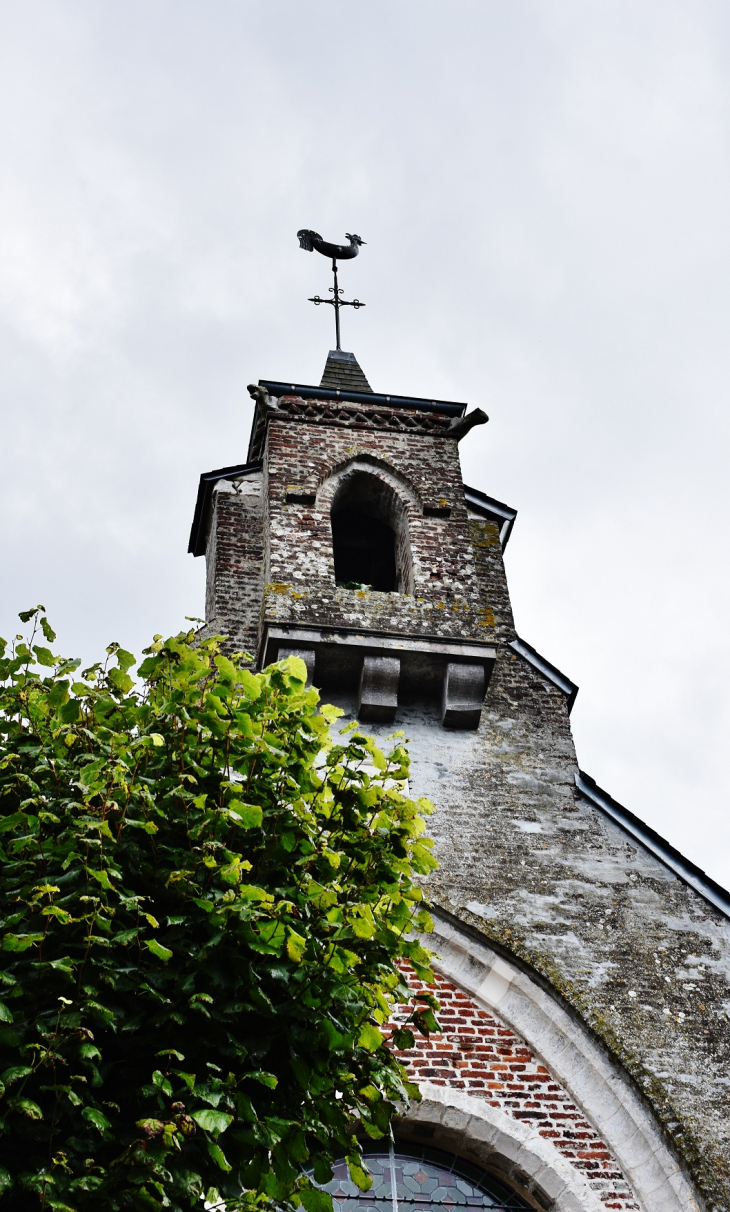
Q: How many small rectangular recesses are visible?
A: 2